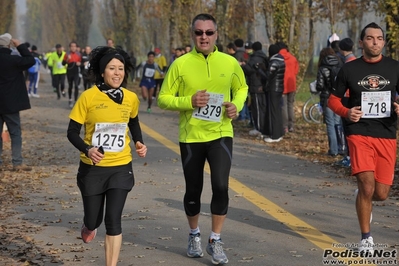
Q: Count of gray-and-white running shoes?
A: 2